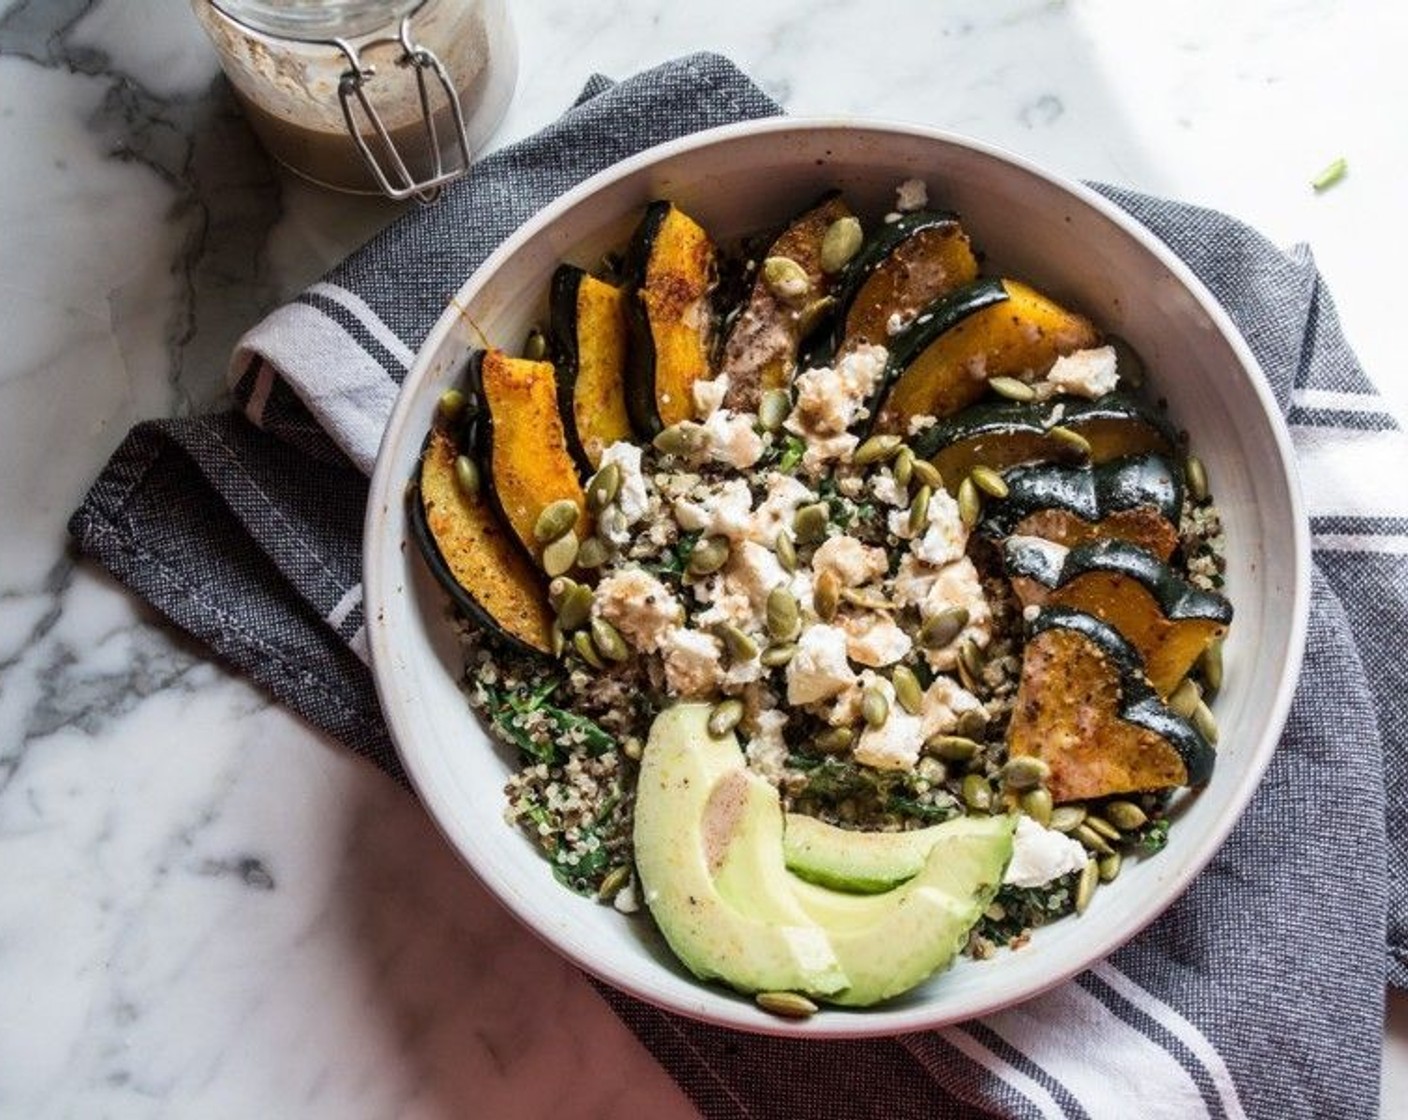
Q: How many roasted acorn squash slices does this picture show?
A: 11